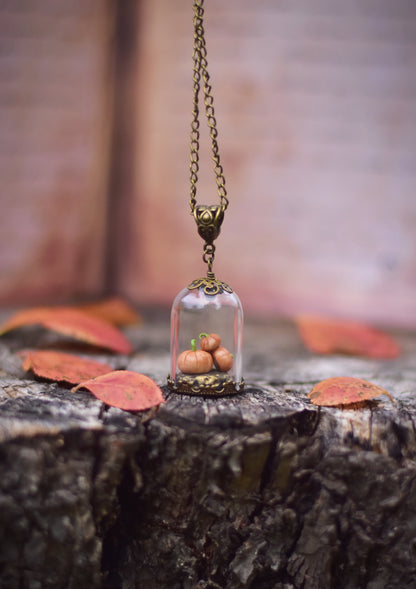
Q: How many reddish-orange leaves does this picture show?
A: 6